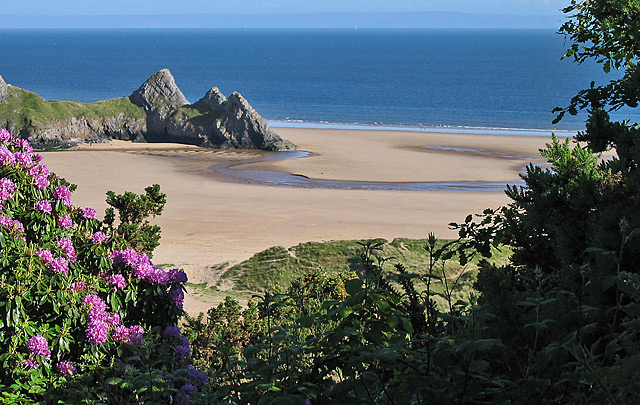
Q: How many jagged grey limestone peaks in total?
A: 3